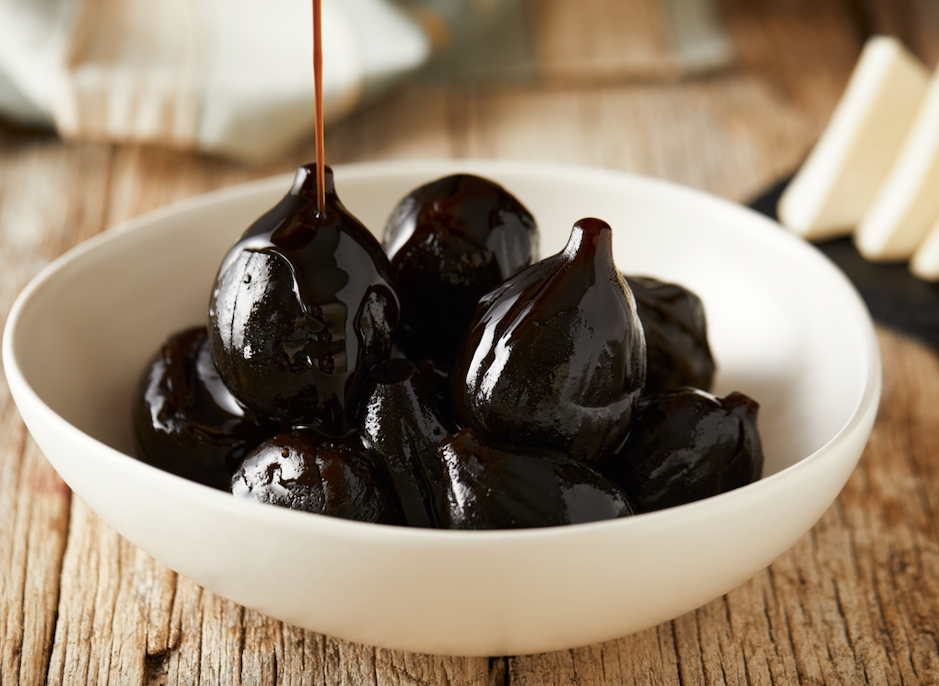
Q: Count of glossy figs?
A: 9